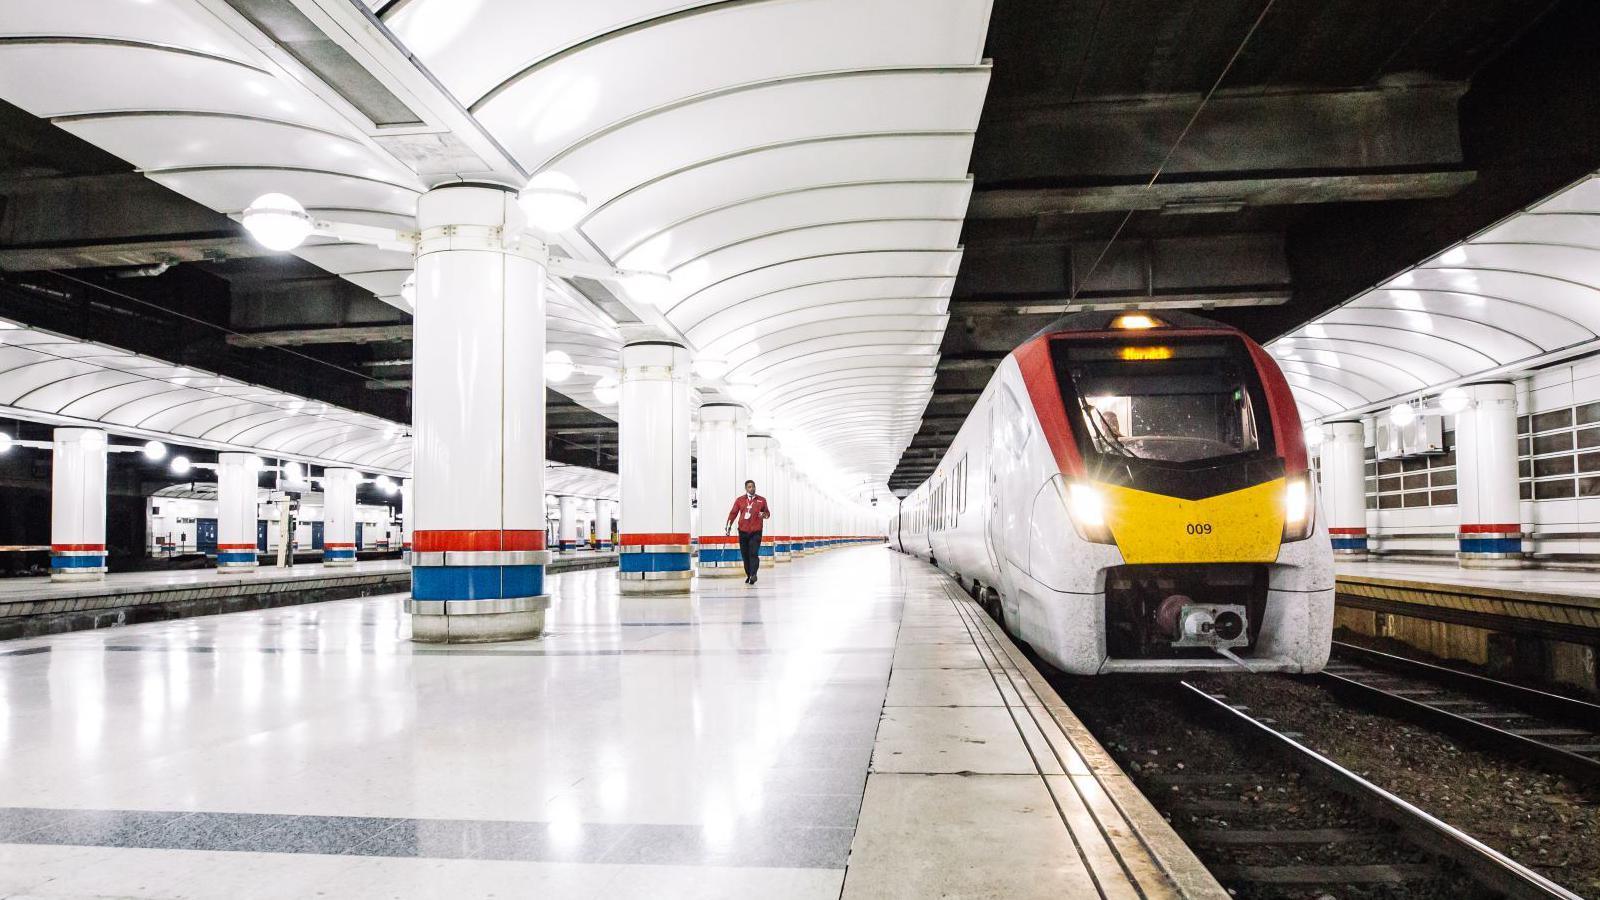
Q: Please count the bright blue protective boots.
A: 0